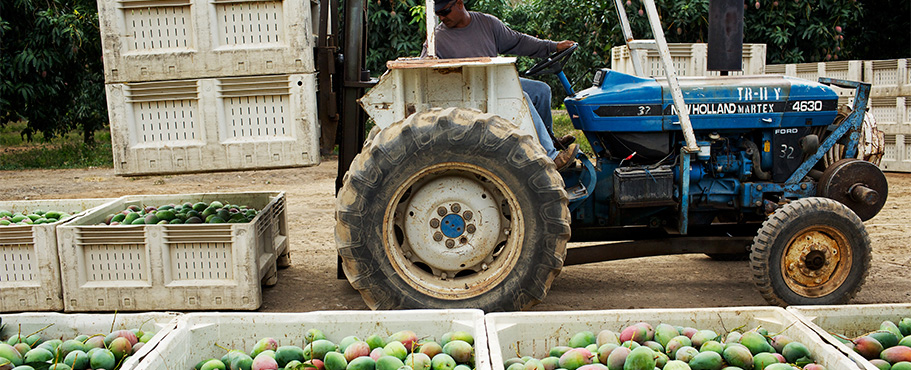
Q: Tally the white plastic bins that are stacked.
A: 2